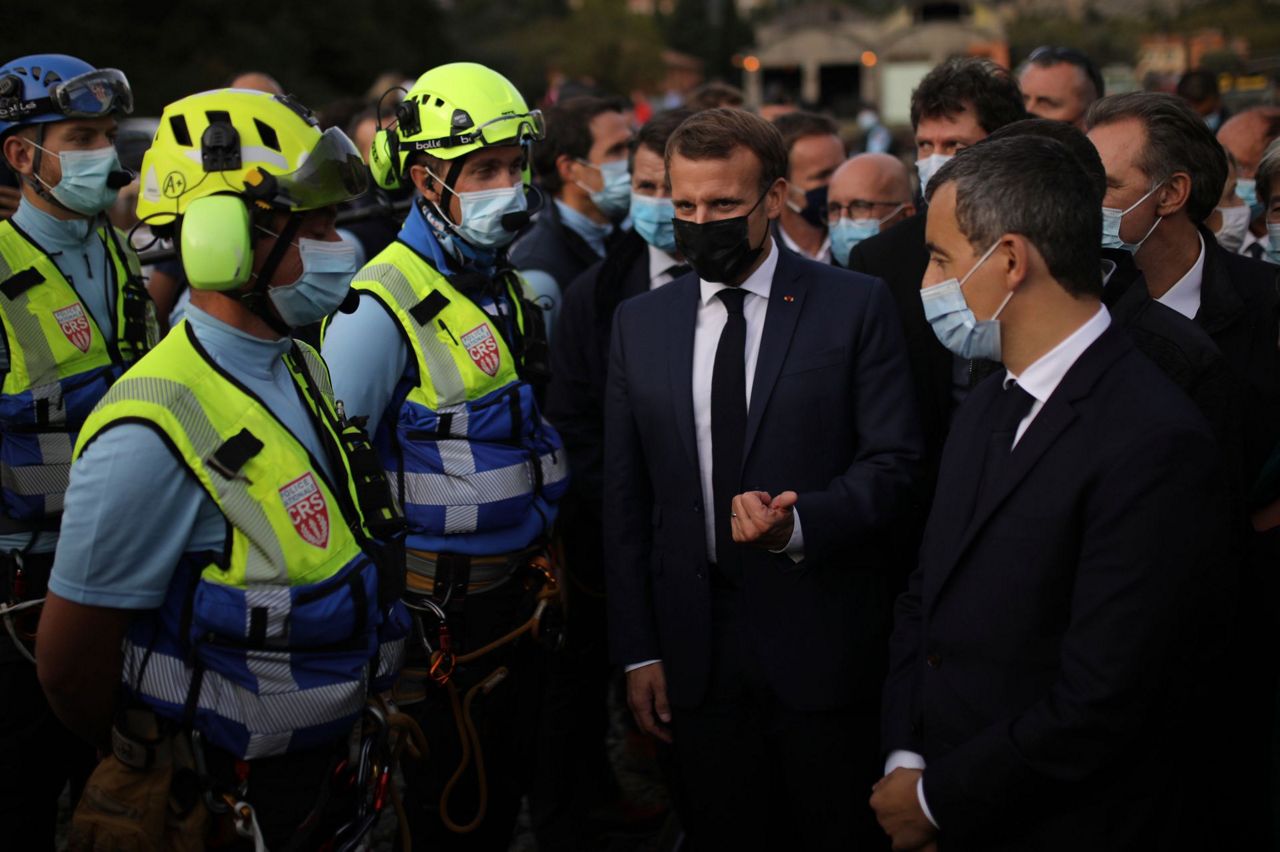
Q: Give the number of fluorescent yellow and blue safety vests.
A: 3